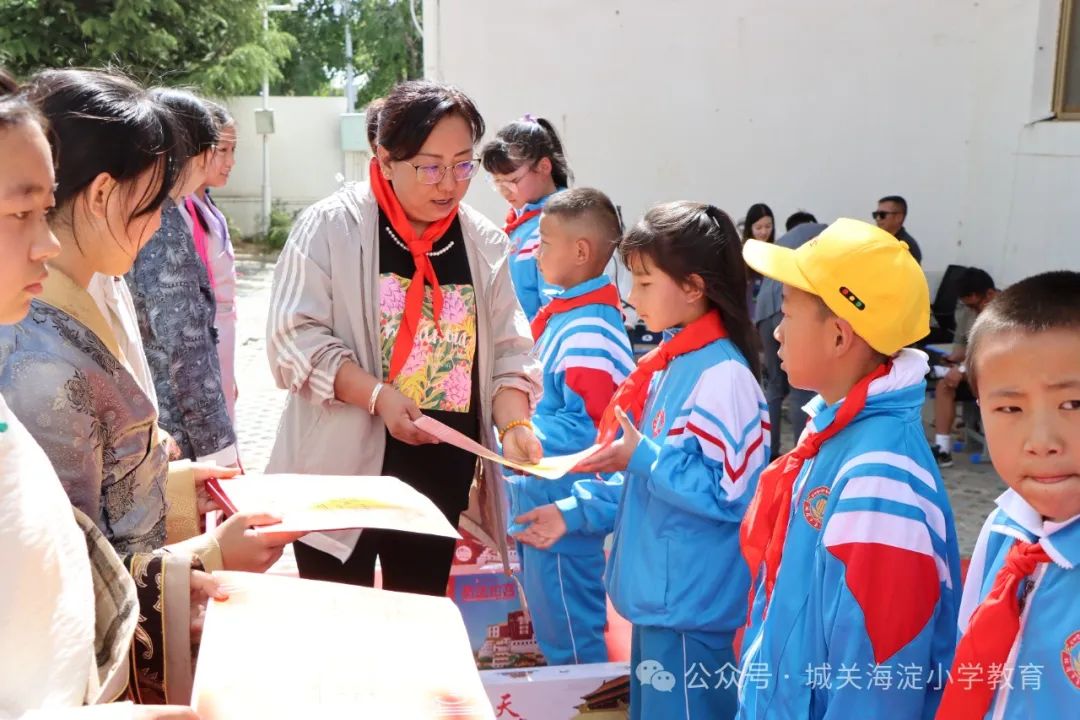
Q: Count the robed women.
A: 4